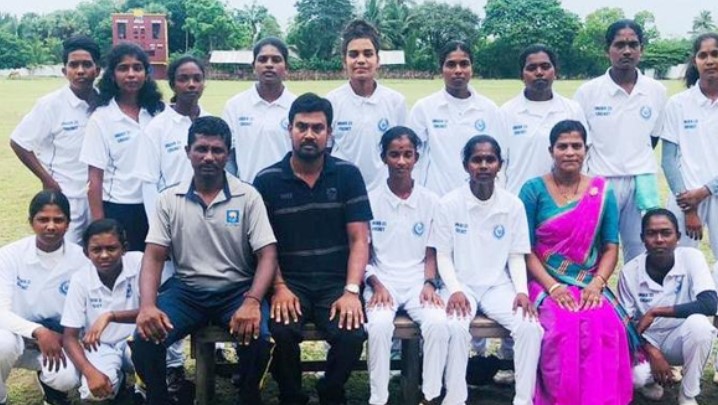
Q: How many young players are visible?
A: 14